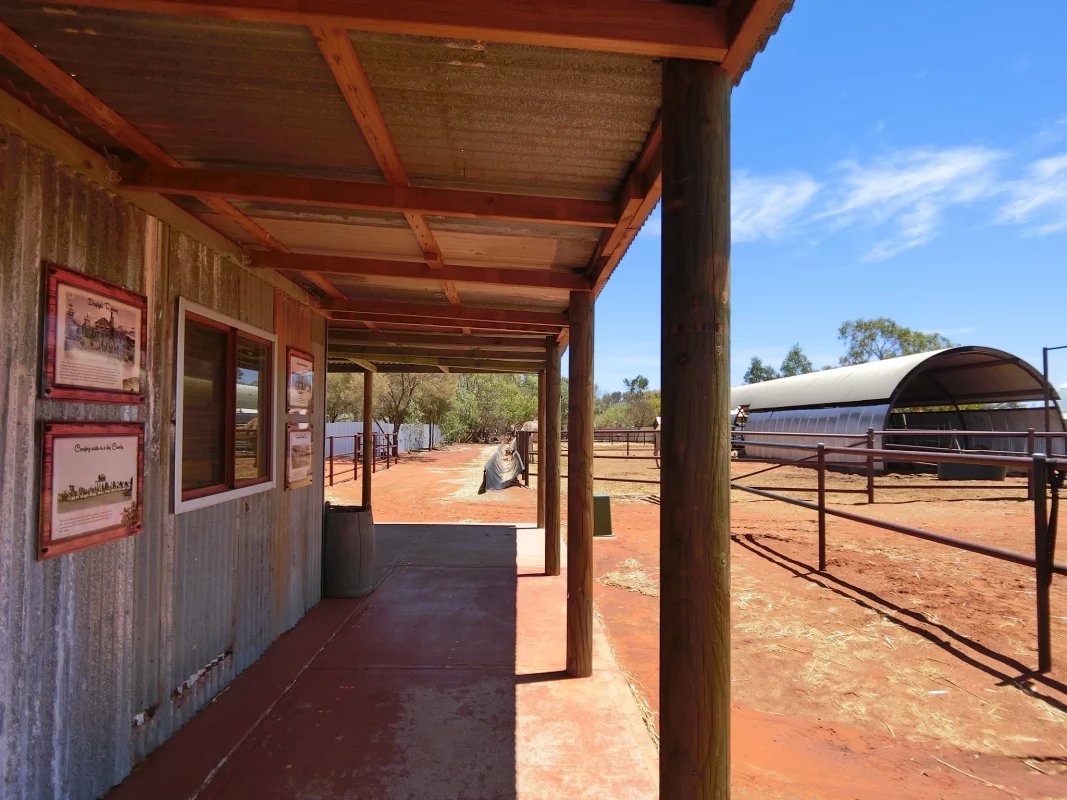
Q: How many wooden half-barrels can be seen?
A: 1